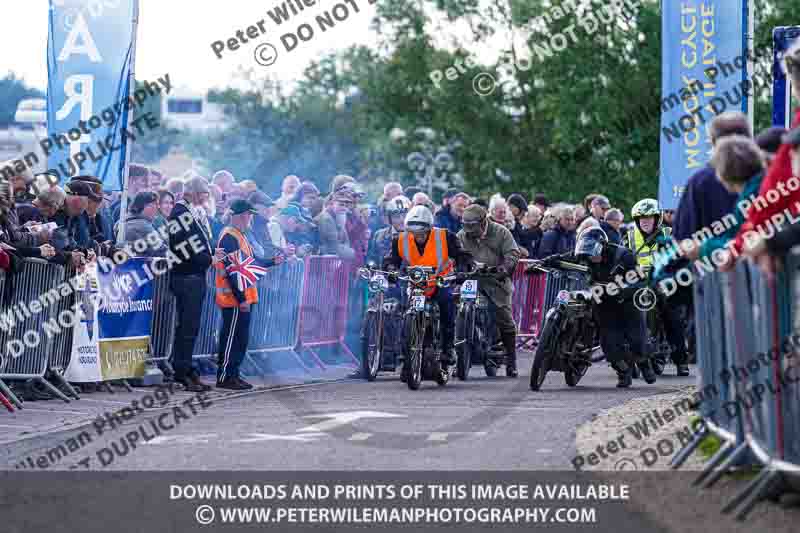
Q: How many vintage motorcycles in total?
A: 4